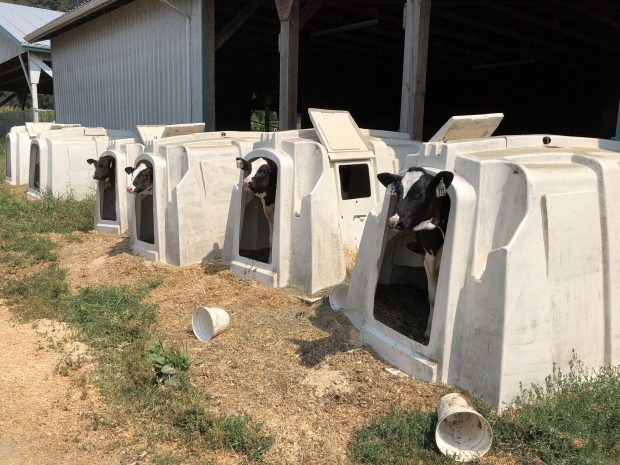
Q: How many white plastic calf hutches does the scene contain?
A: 6